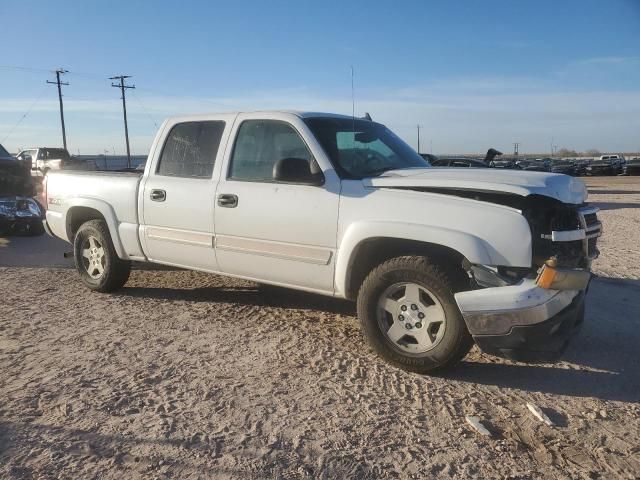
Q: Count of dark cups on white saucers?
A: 0